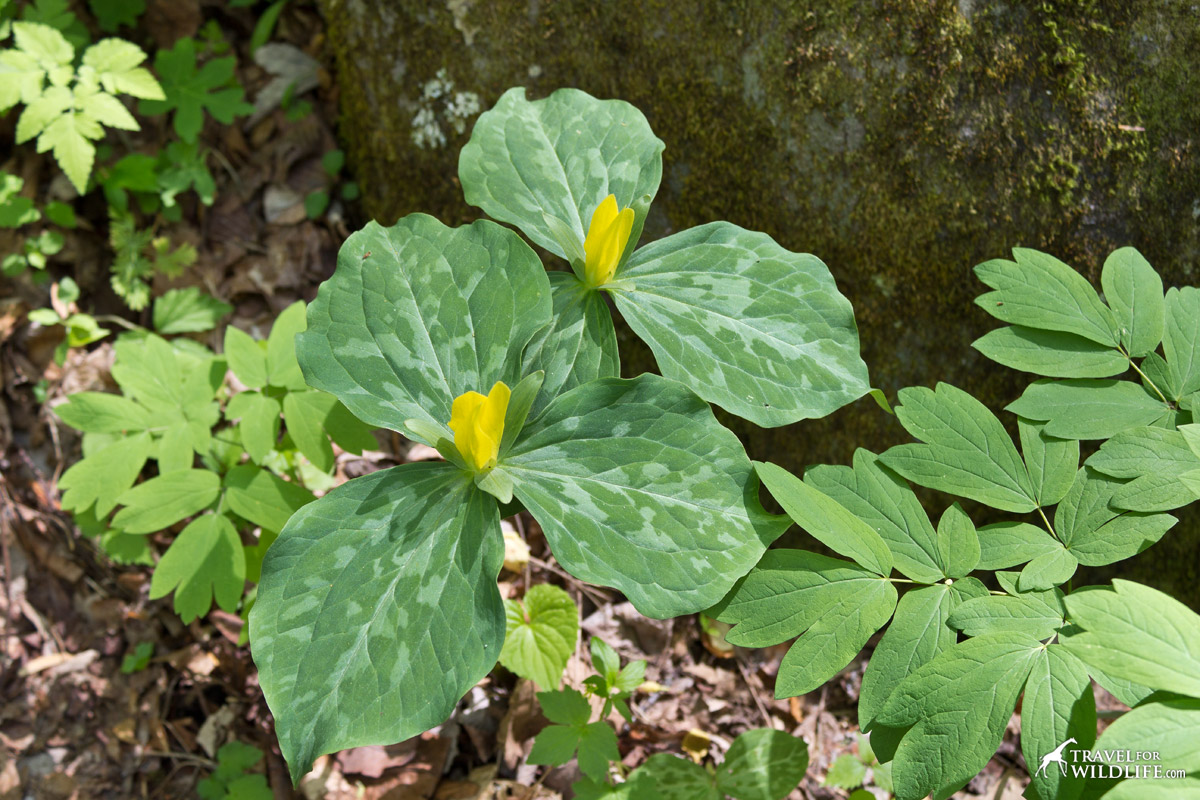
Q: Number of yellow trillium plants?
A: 2